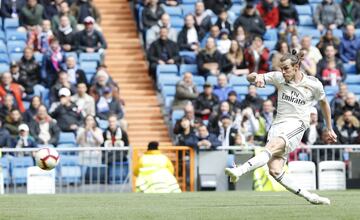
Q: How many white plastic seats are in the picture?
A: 3